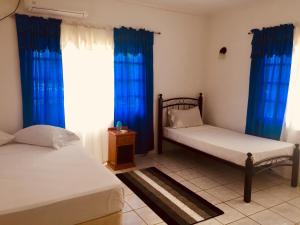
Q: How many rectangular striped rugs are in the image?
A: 1